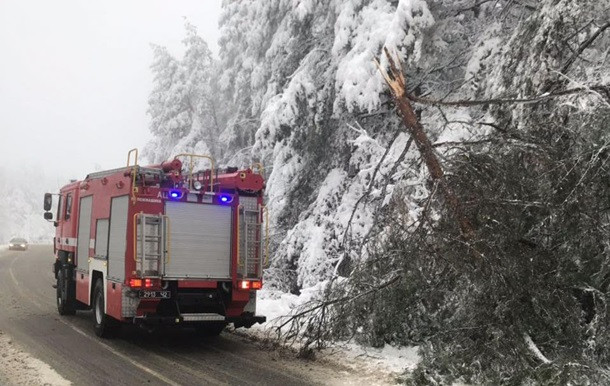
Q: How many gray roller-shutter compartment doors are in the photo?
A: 4